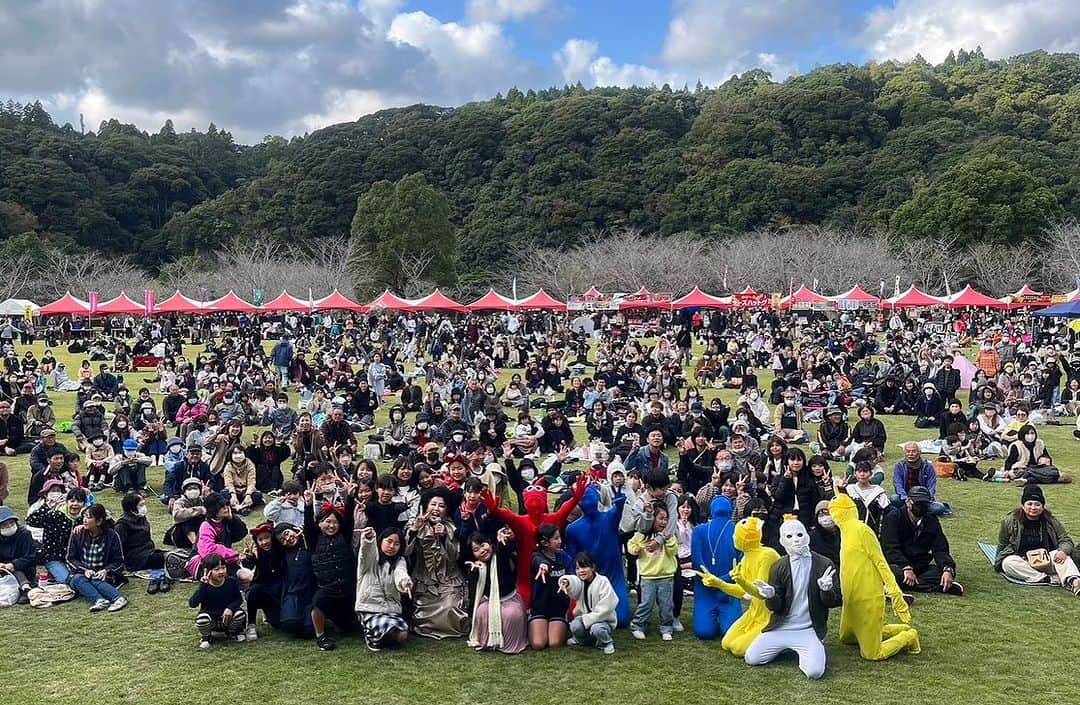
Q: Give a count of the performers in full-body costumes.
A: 6